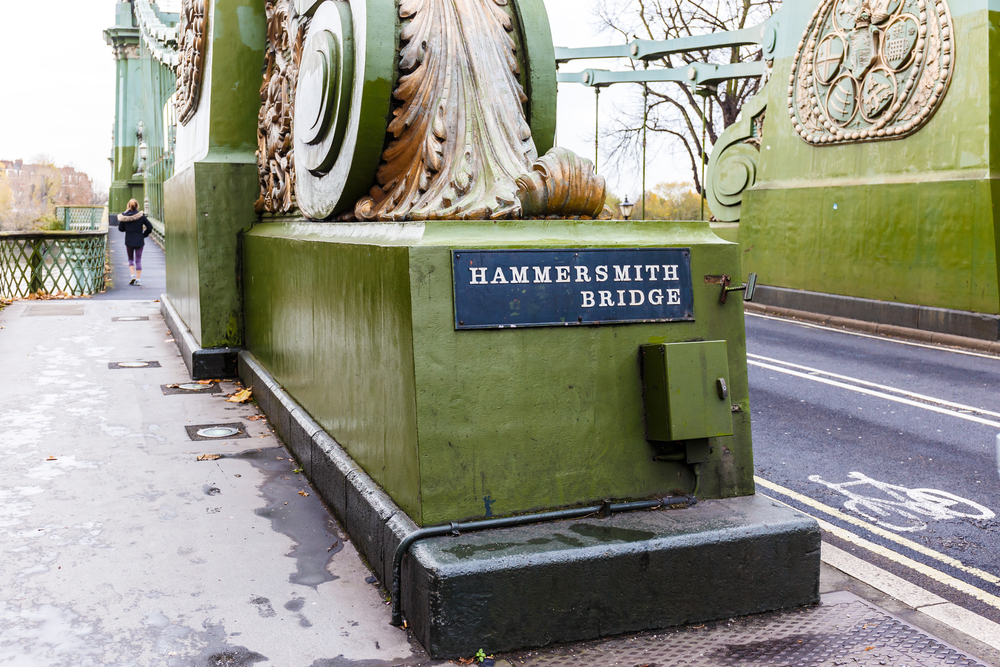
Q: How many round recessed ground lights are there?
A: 4